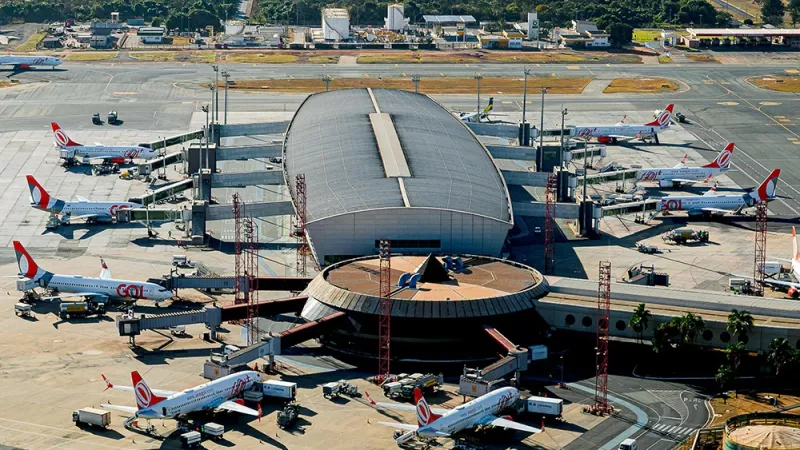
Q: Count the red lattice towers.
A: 7